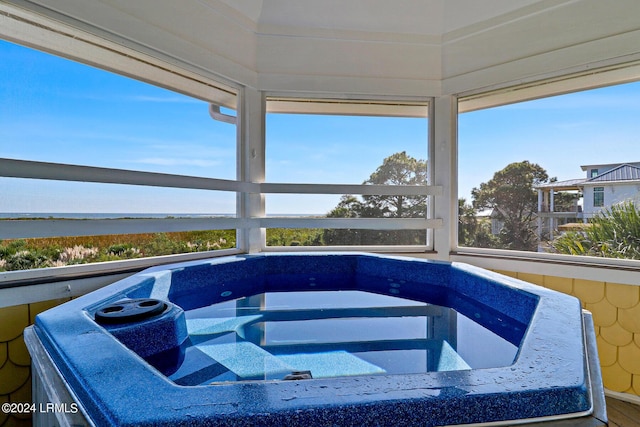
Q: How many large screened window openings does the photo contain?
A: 3